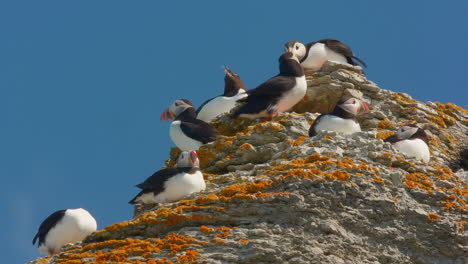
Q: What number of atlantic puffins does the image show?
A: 8